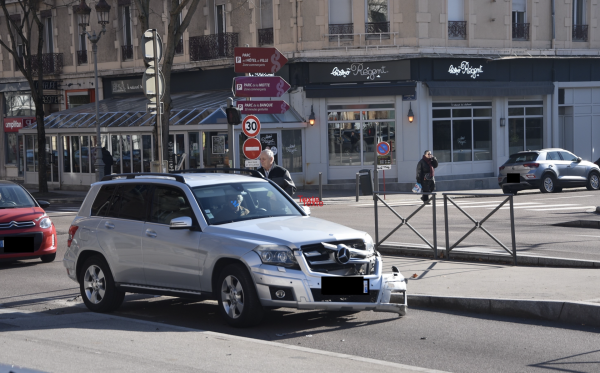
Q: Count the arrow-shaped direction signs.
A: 3